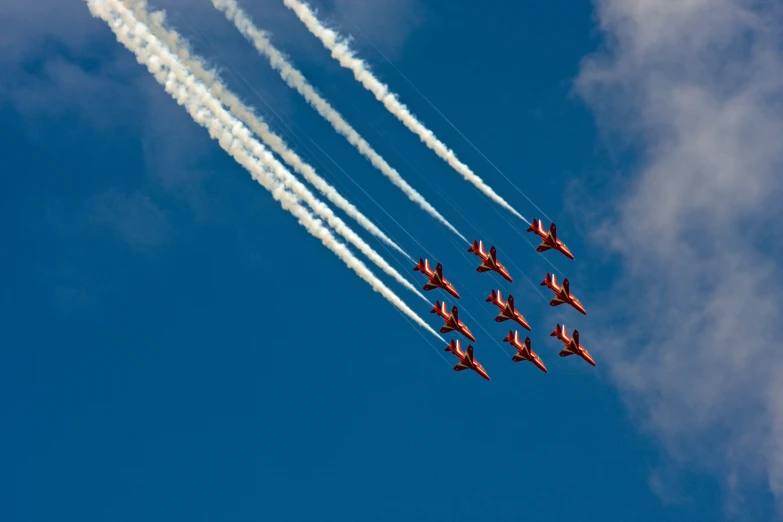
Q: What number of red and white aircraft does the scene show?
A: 9